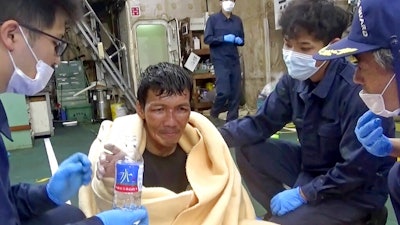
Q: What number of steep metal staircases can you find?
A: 1